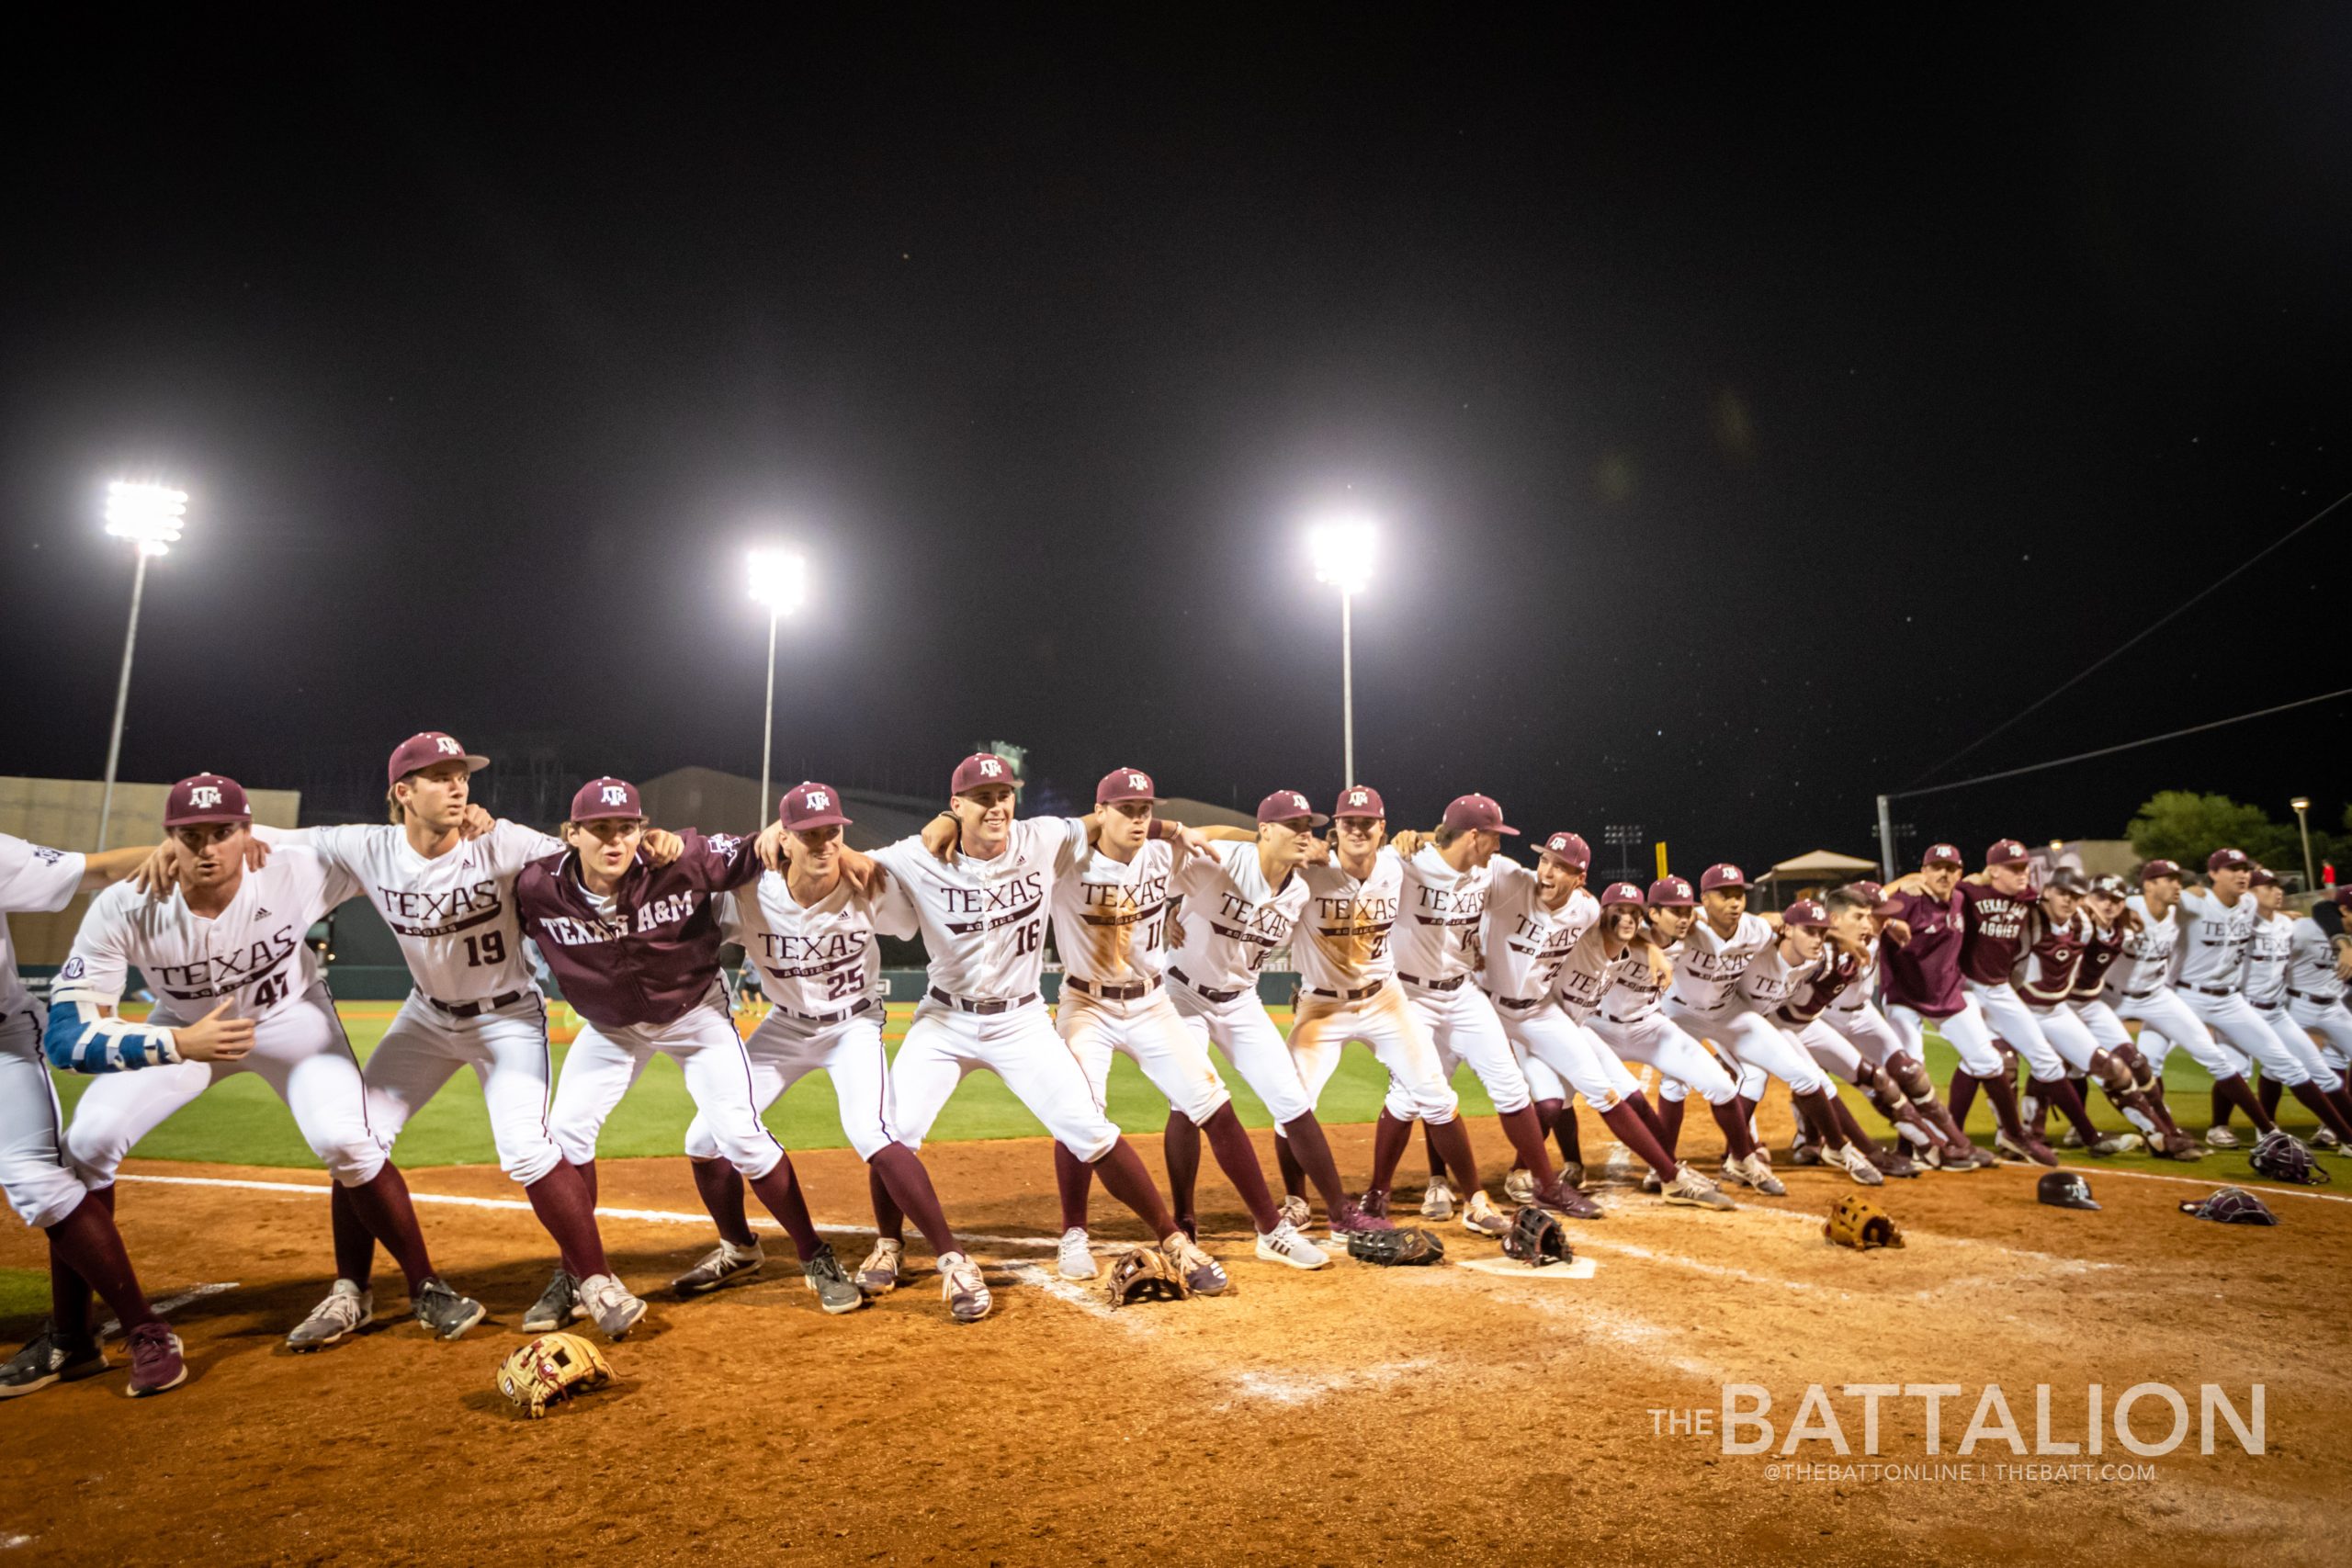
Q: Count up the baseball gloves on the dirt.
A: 5